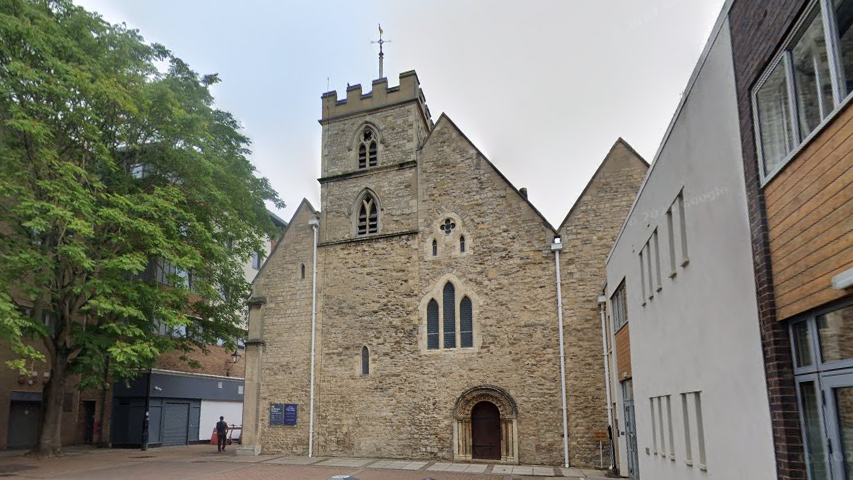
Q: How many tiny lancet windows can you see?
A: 4